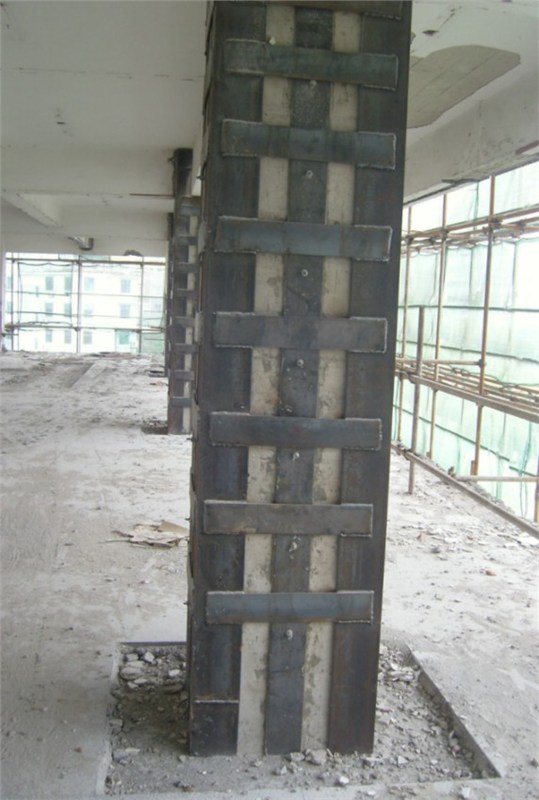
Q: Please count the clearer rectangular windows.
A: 12